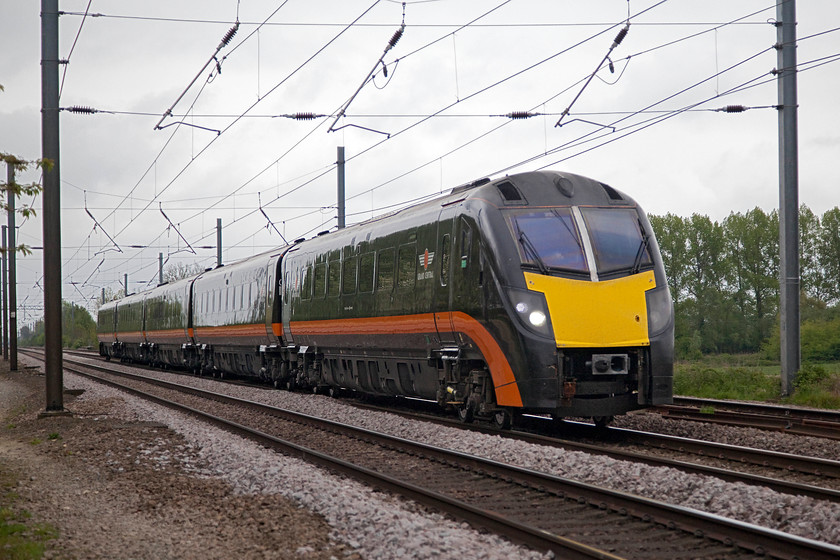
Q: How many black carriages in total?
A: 5